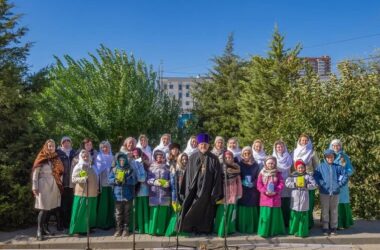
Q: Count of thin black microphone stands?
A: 4